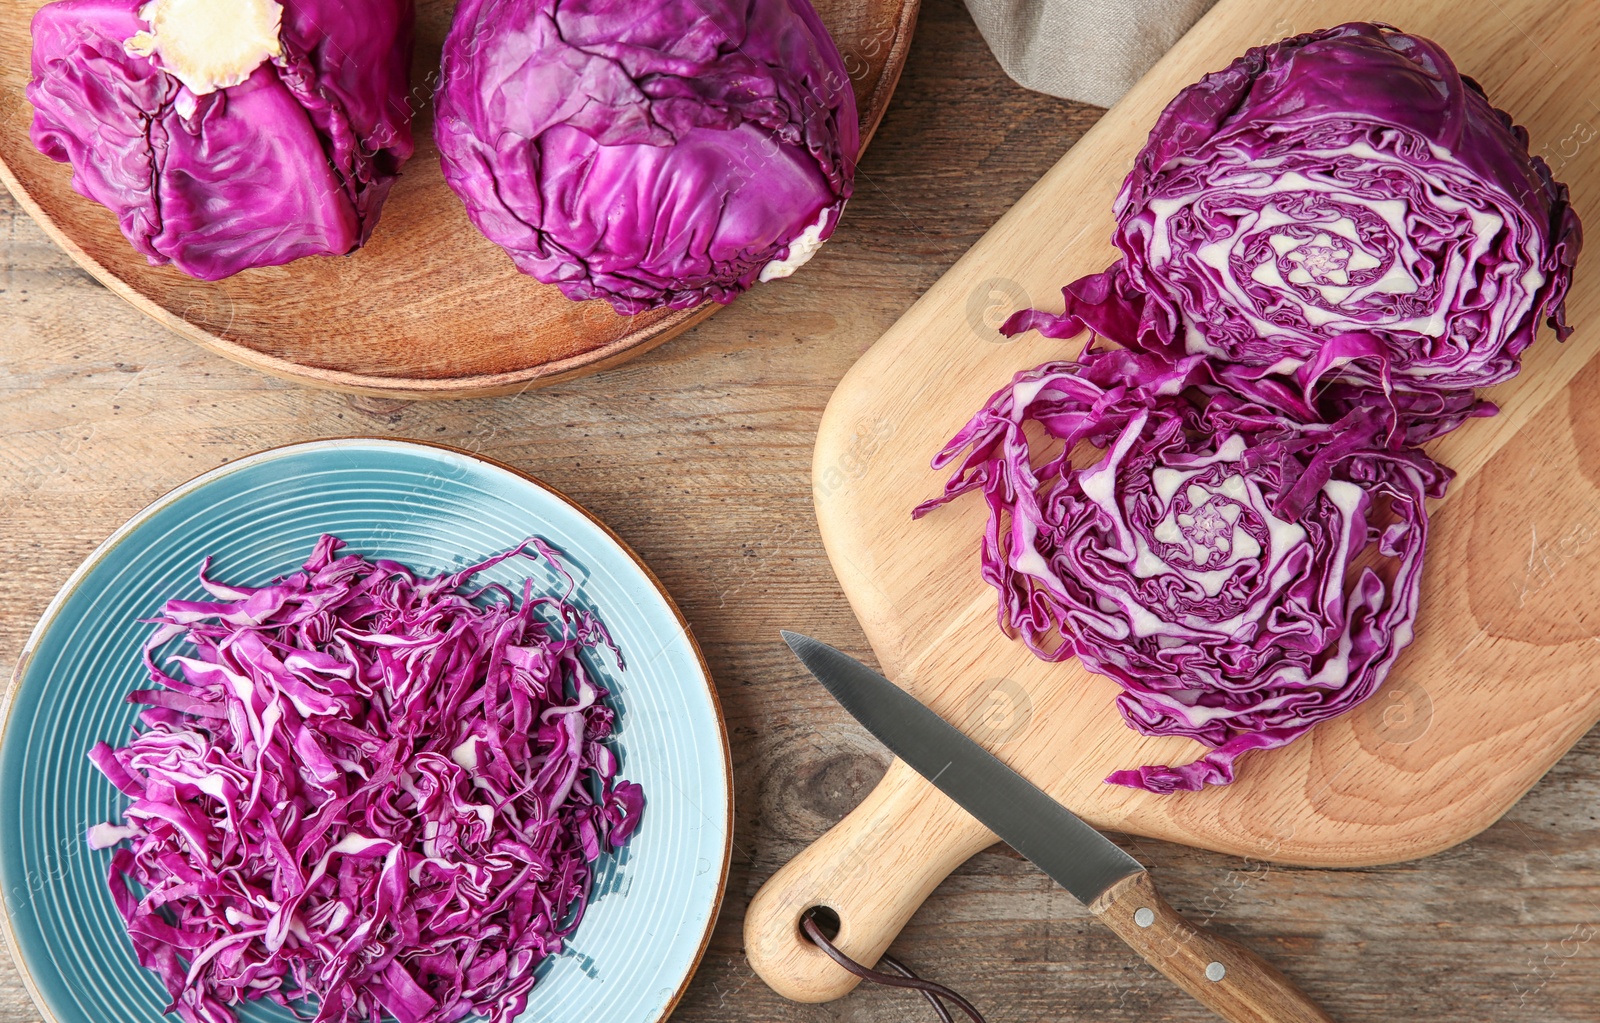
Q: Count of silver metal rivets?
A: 2